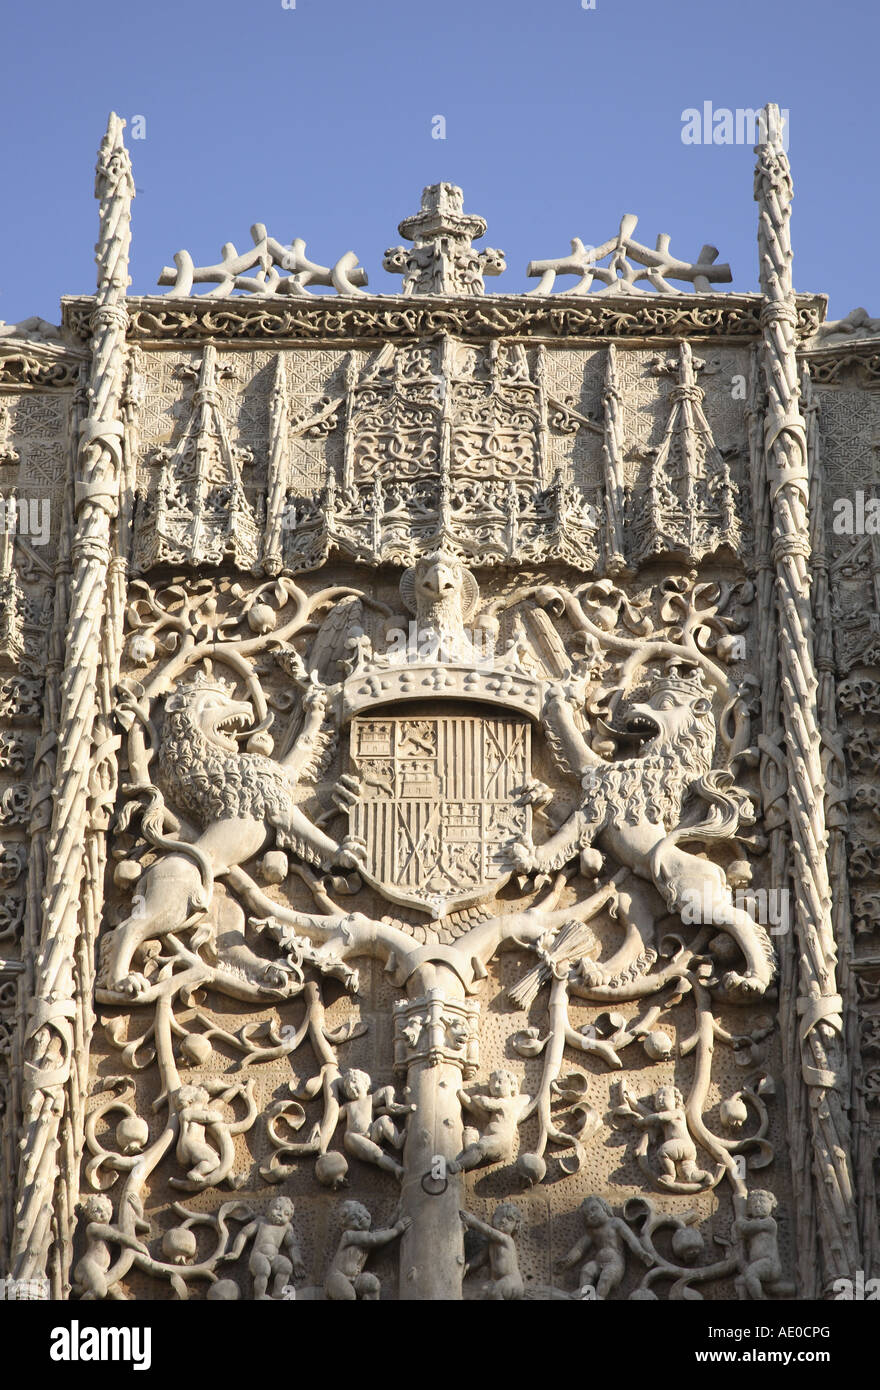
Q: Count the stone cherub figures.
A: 10